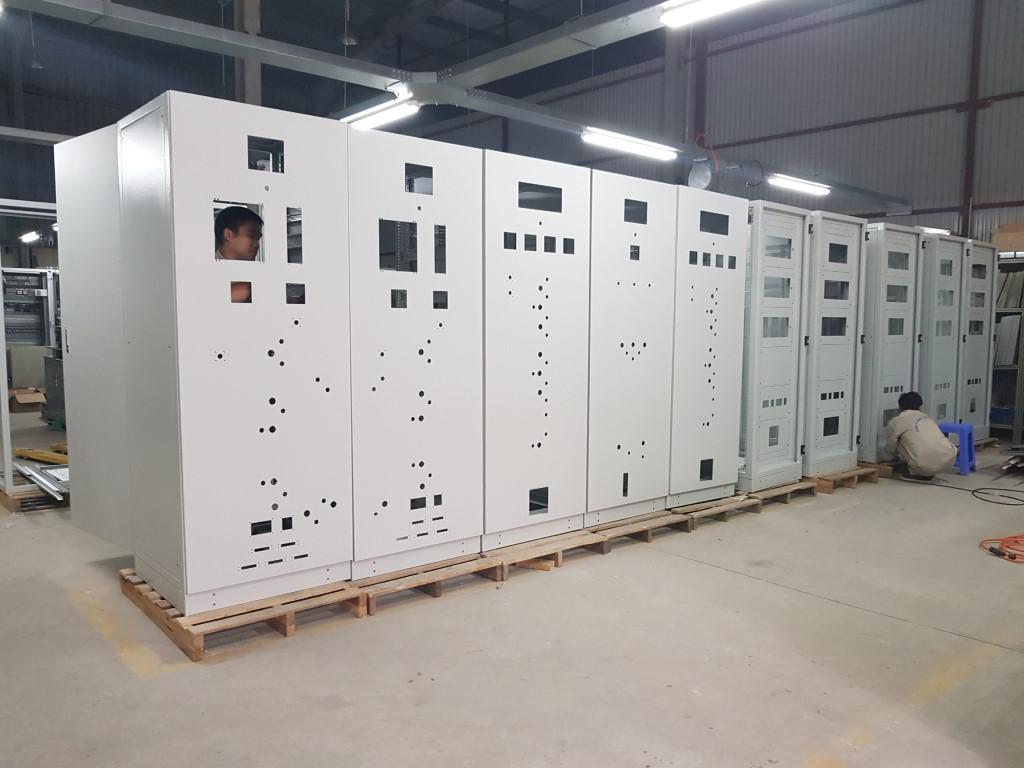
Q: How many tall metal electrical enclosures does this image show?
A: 10